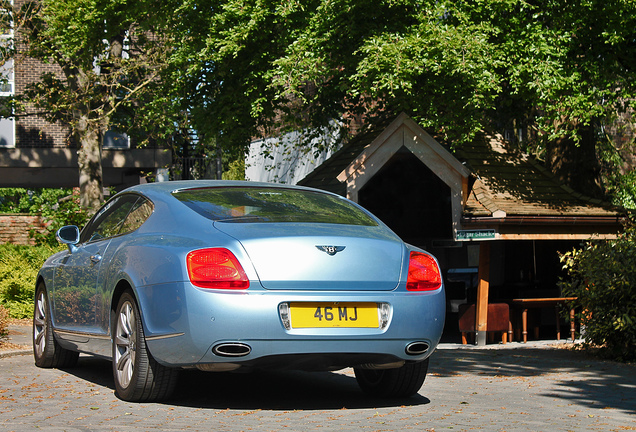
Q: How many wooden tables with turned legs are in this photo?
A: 1